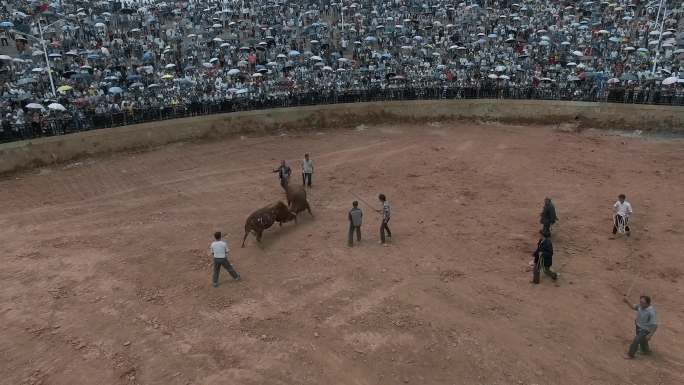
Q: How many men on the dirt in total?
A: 9